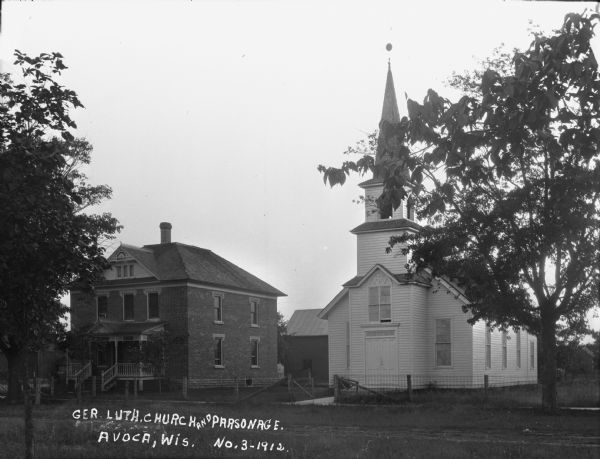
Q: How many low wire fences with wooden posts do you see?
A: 1